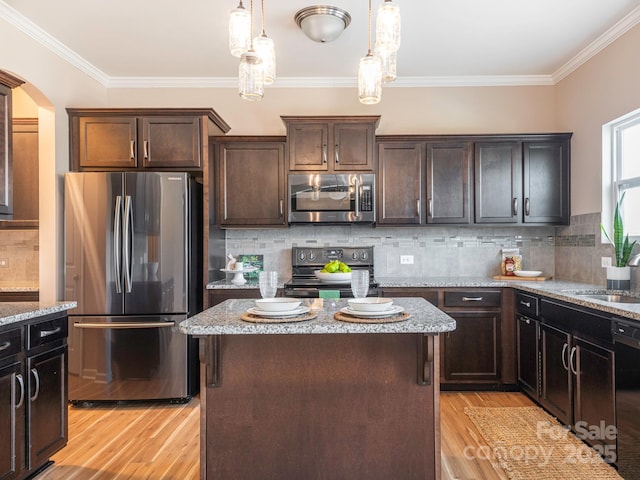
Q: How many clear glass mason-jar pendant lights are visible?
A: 6